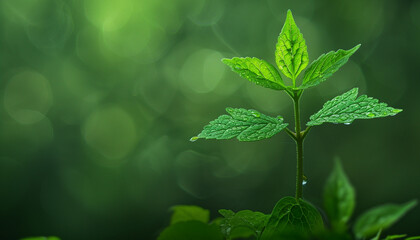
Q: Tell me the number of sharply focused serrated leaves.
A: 5